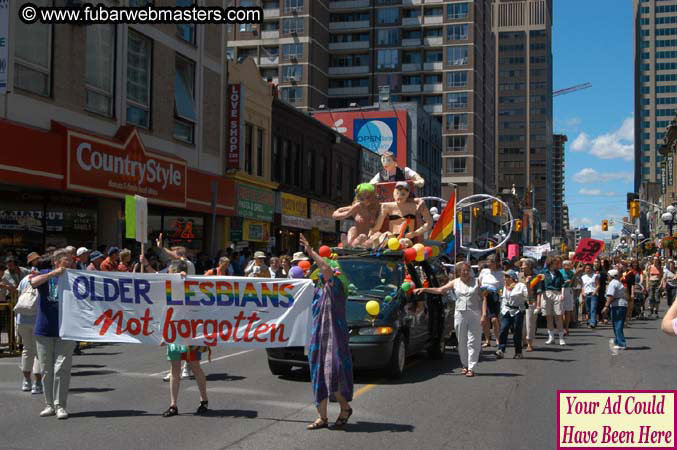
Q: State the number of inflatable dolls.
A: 3